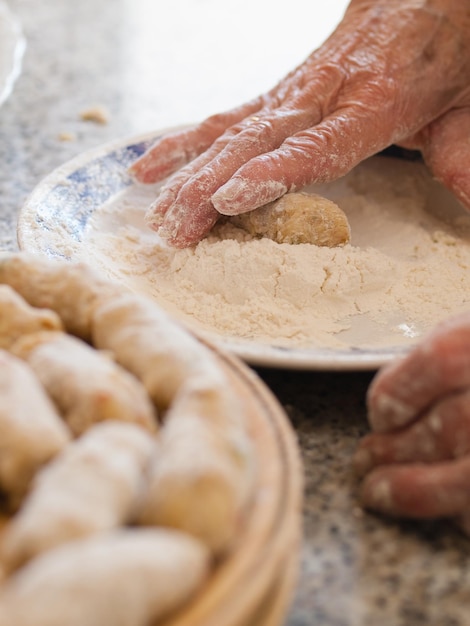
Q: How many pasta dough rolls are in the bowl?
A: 8